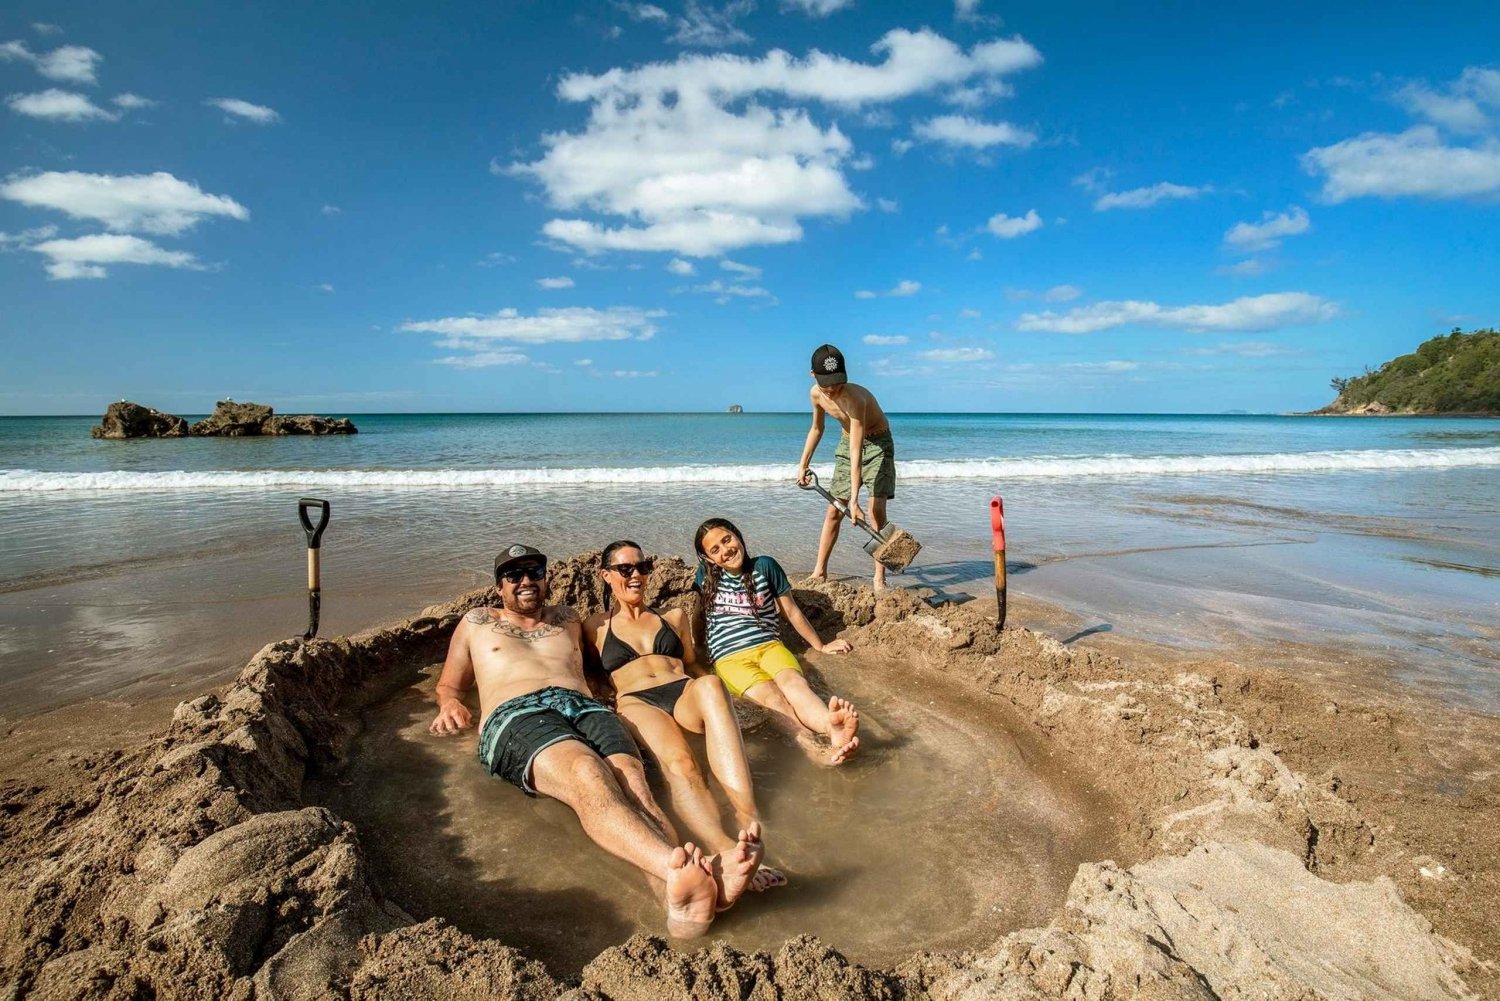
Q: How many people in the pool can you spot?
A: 3